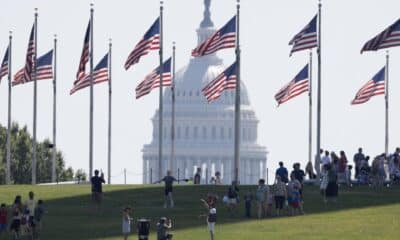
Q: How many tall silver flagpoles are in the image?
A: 11